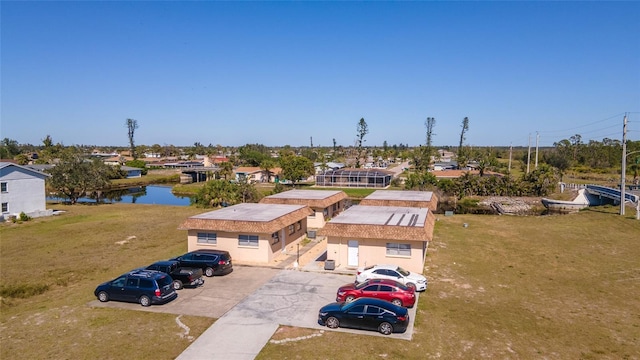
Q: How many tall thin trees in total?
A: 4